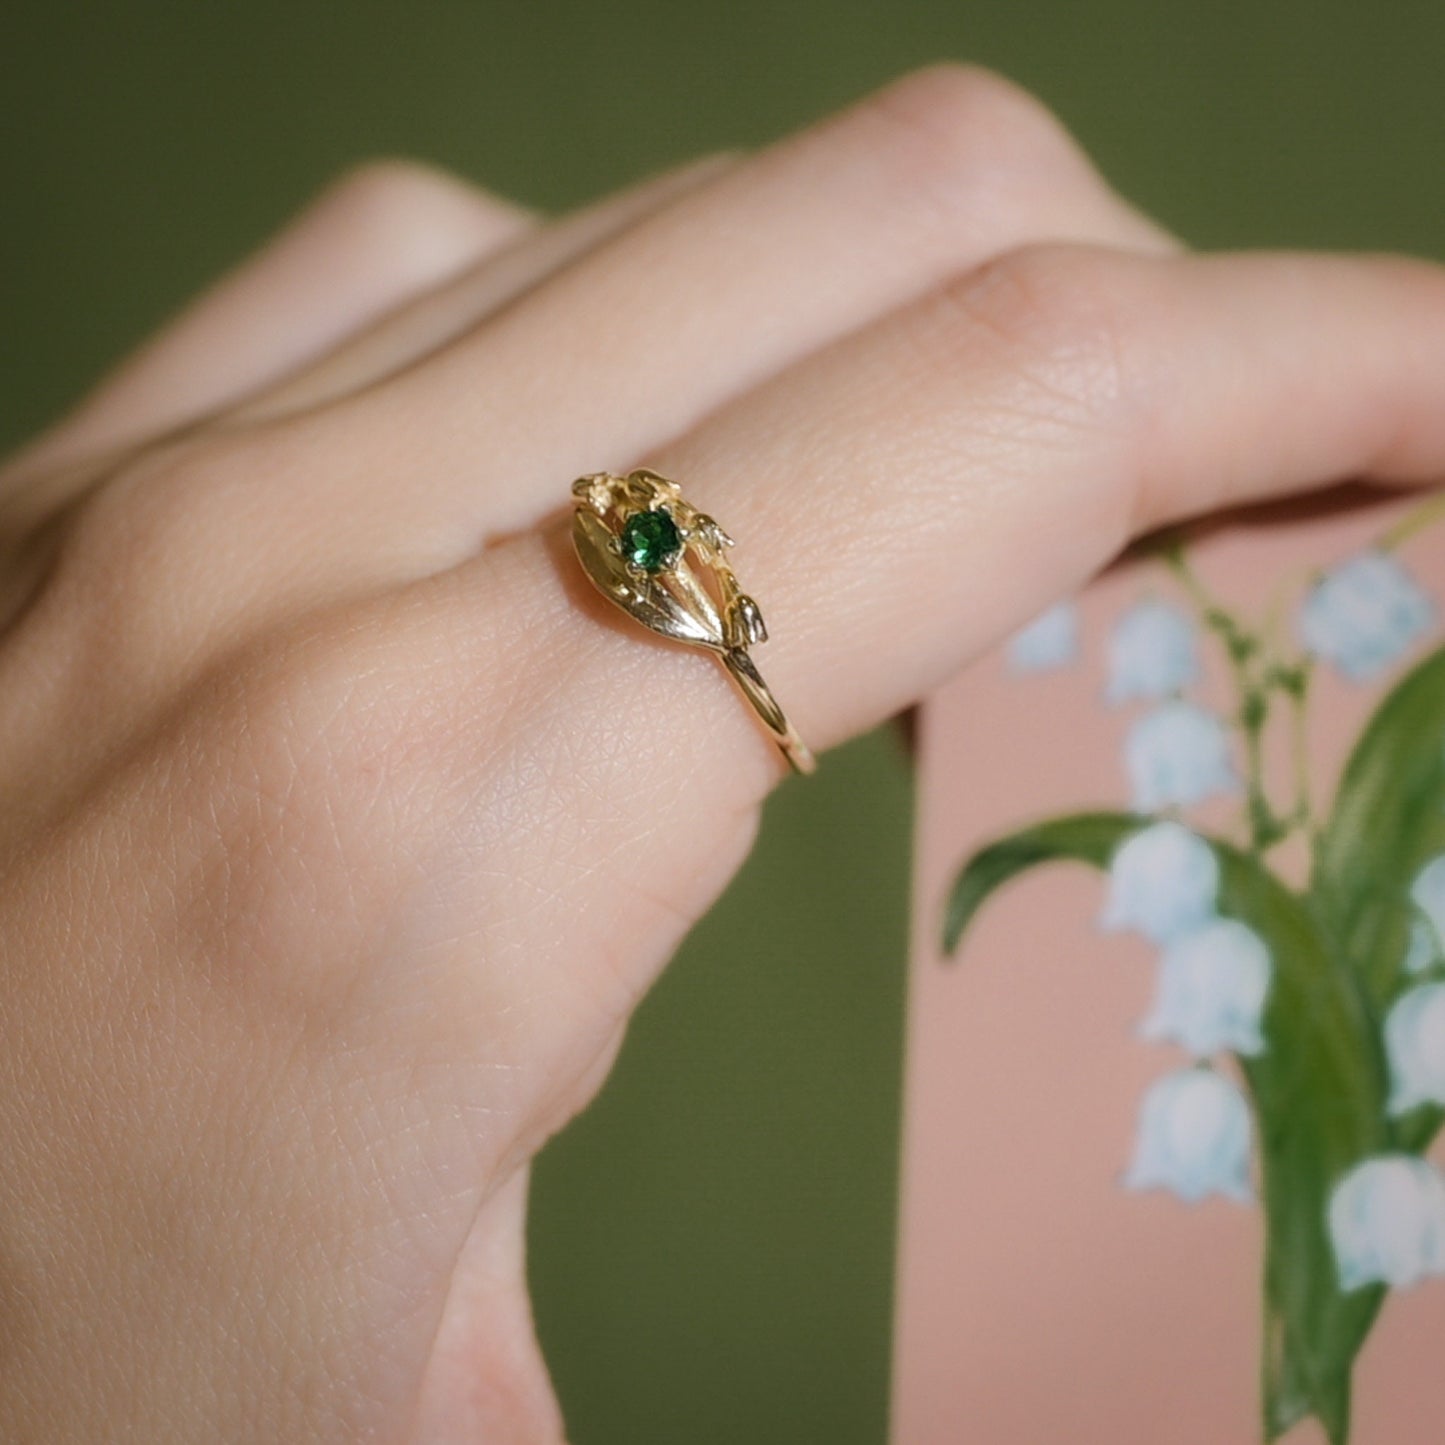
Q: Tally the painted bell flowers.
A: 10